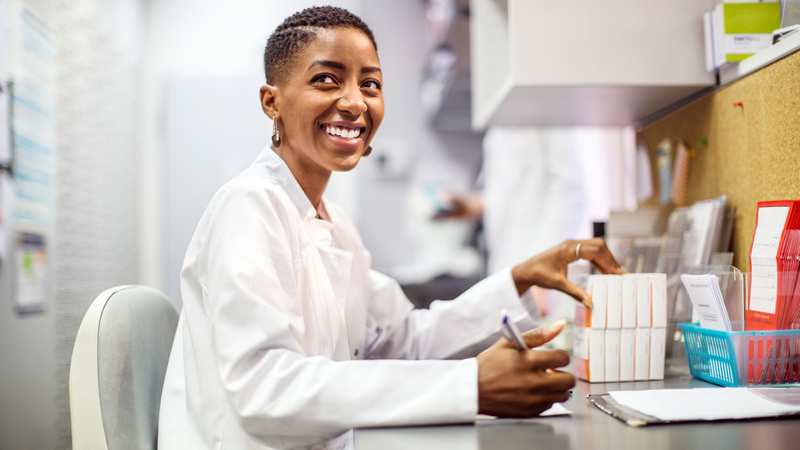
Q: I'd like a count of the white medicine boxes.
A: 10